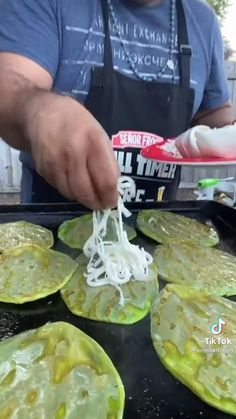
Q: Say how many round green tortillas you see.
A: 8